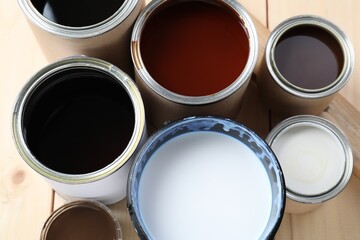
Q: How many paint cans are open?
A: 7